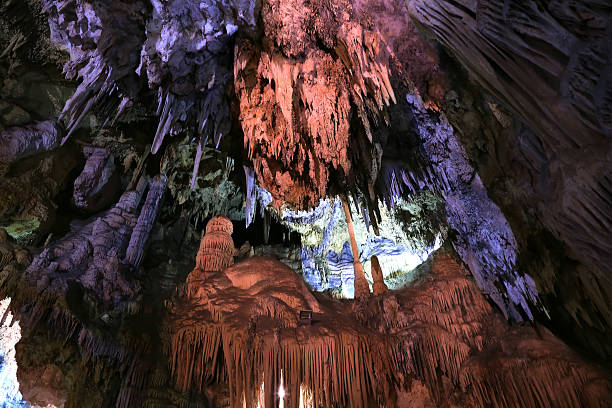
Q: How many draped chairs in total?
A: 0